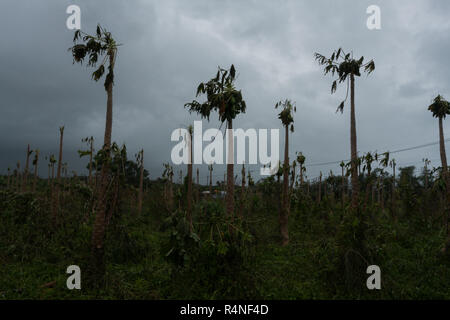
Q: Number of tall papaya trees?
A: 5